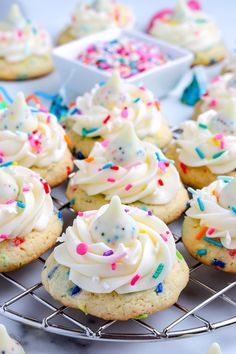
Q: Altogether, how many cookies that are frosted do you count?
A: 11